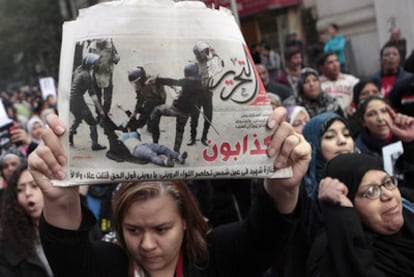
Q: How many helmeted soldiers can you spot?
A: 4